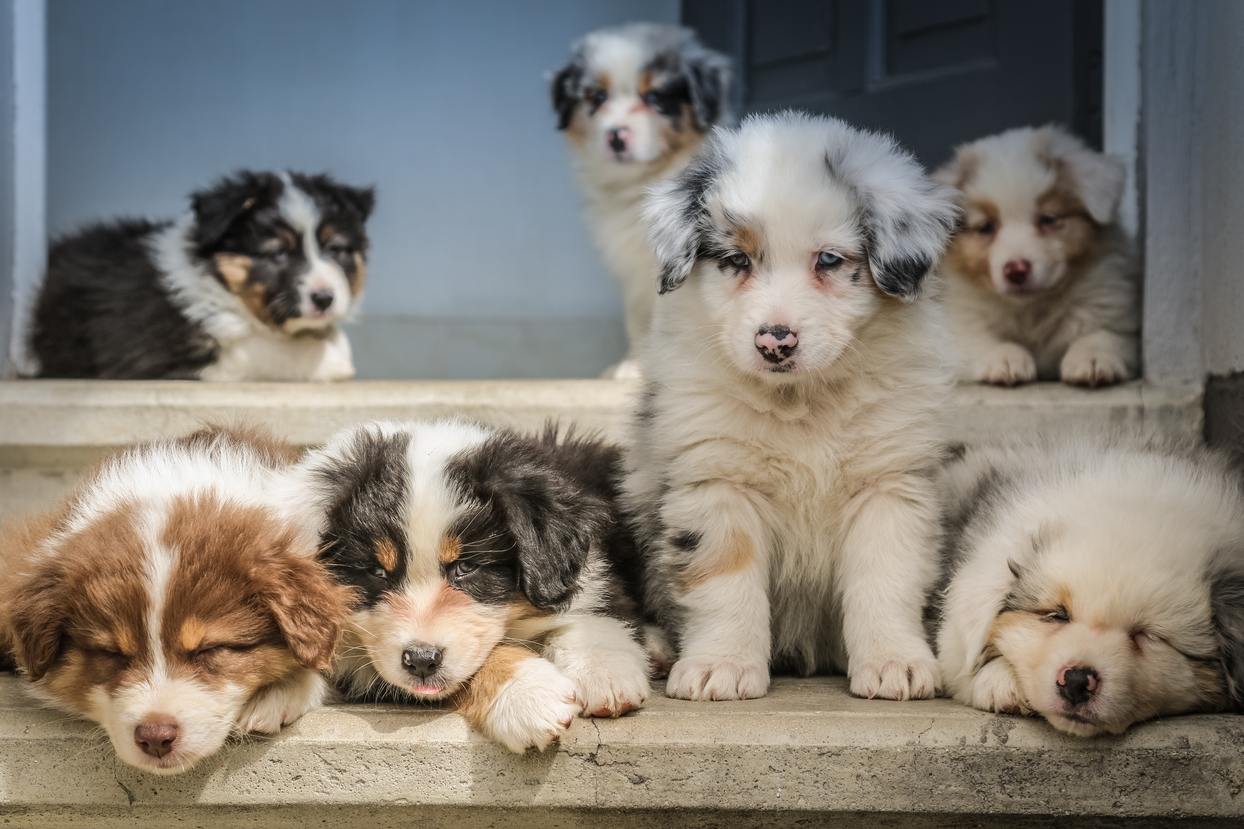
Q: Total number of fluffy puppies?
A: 7